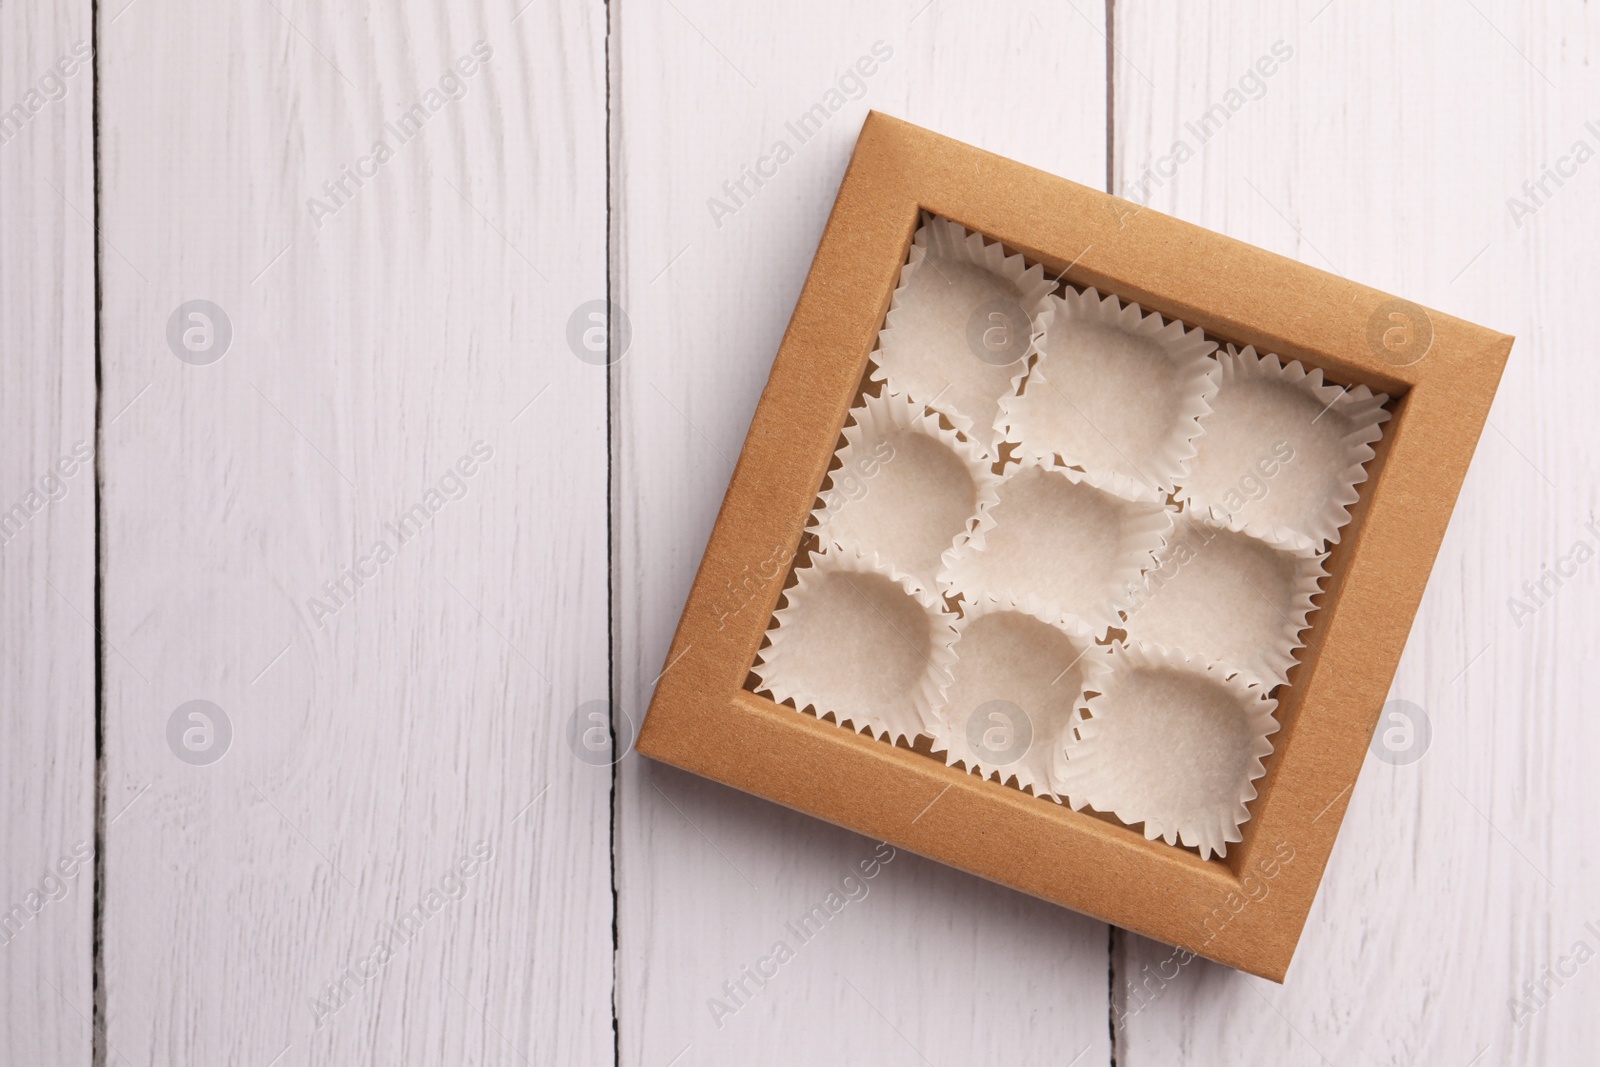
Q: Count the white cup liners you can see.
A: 9